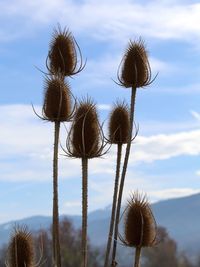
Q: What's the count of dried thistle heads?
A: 7